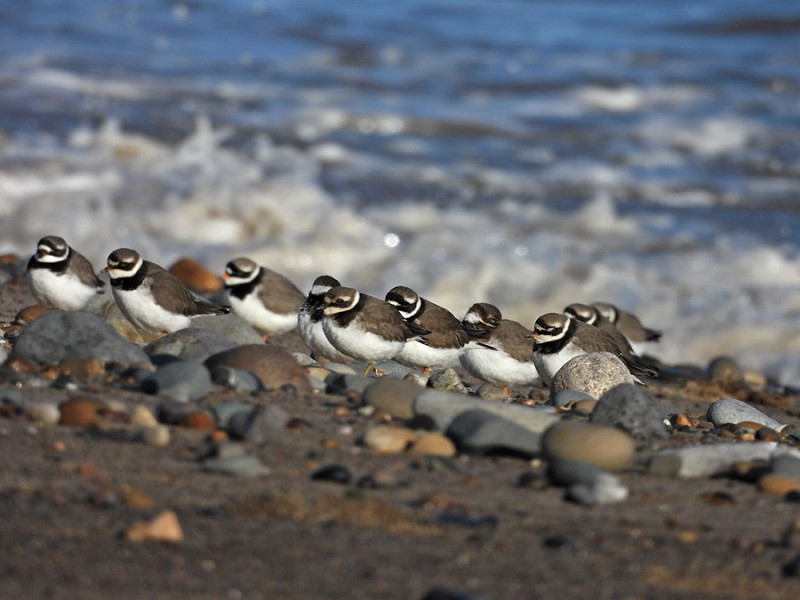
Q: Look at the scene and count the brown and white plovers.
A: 10